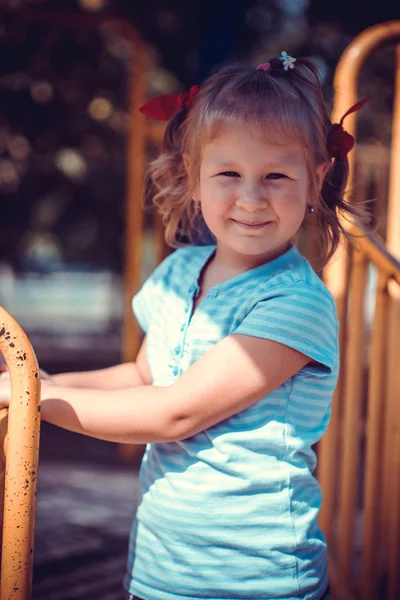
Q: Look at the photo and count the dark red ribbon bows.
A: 2